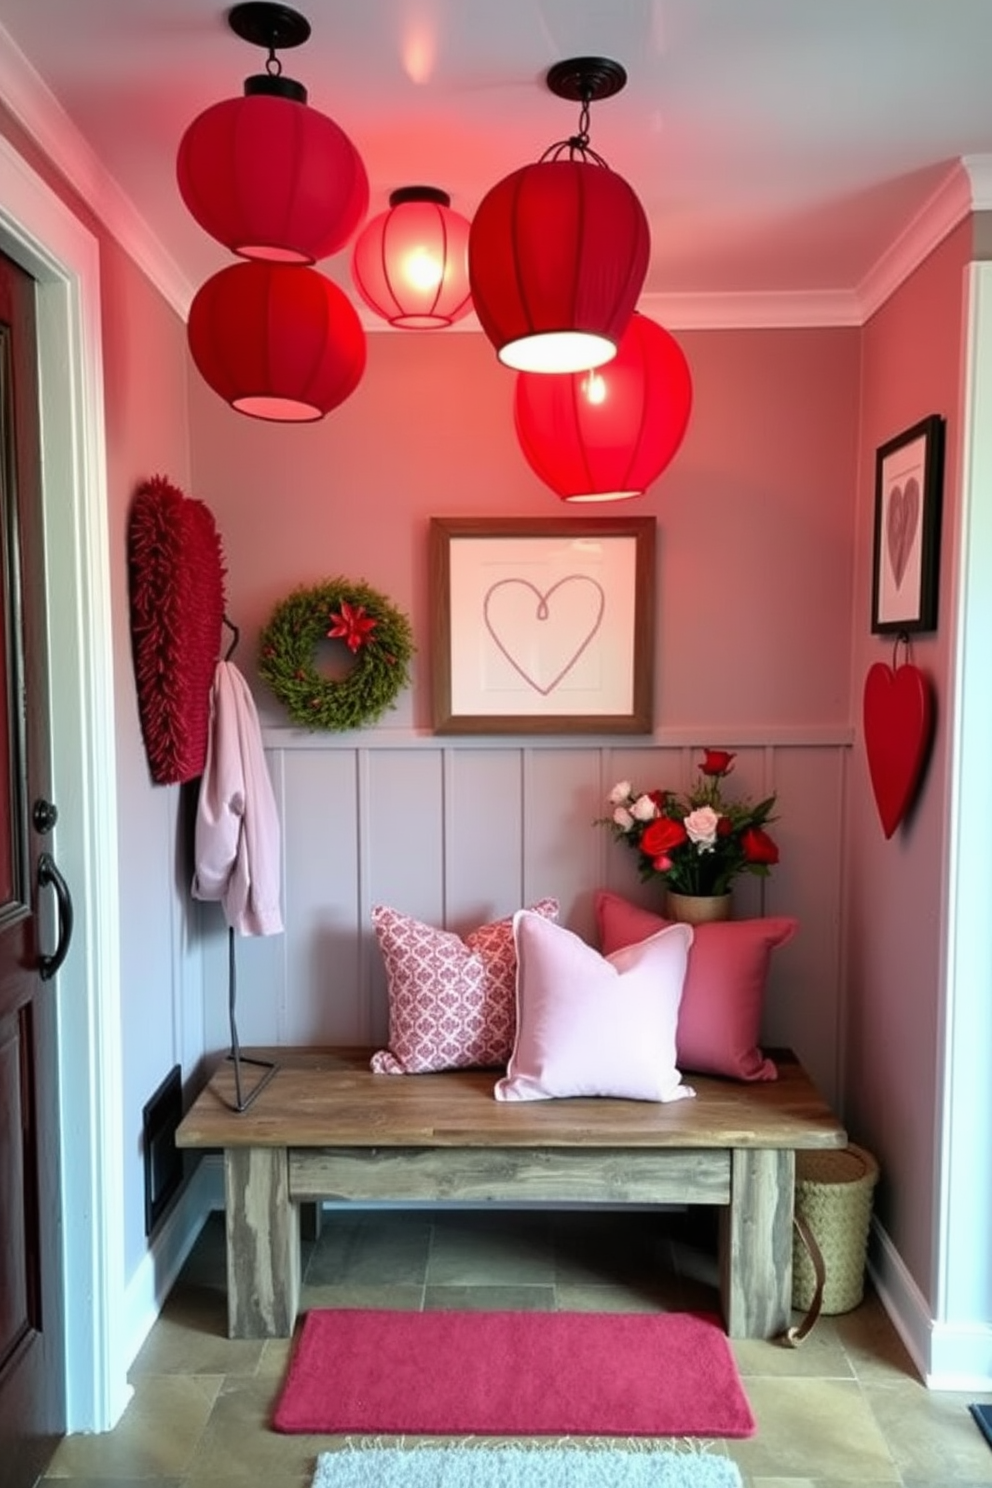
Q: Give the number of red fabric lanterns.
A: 5